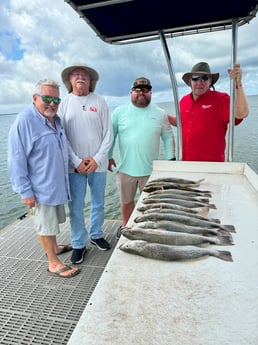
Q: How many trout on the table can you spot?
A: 12